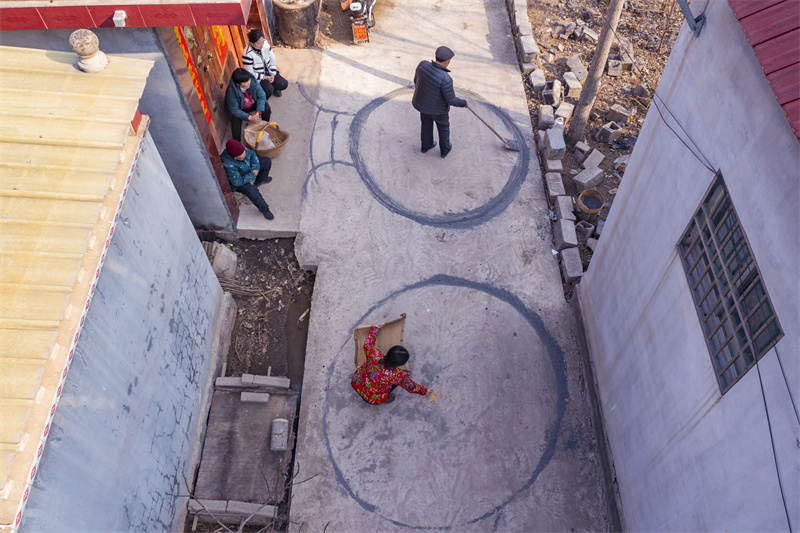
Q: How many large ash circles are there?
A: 2